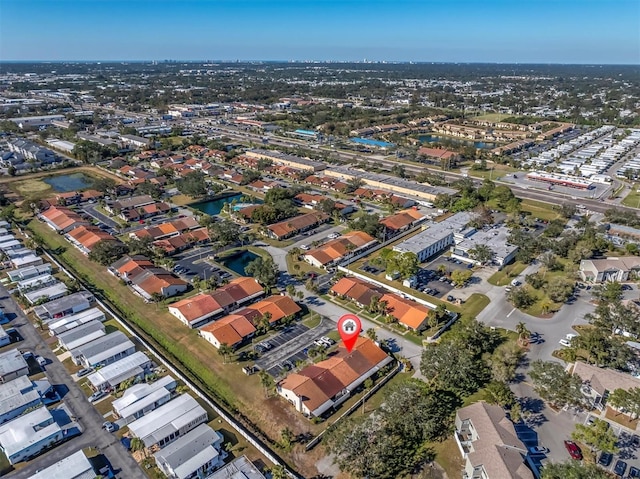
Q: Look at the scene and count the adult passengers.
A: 0